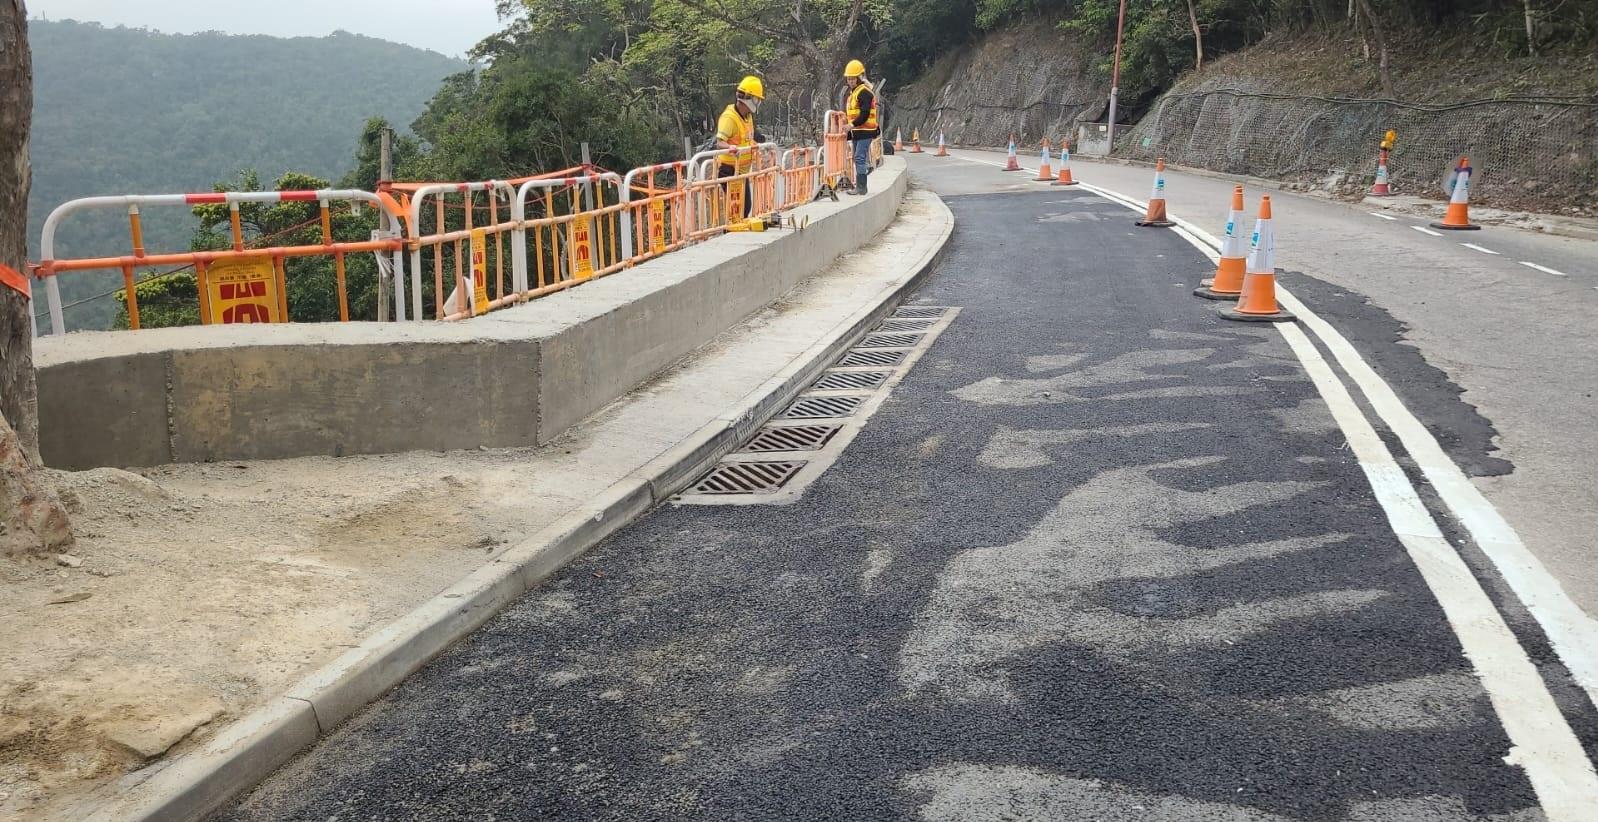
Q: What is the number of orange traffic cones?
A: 11